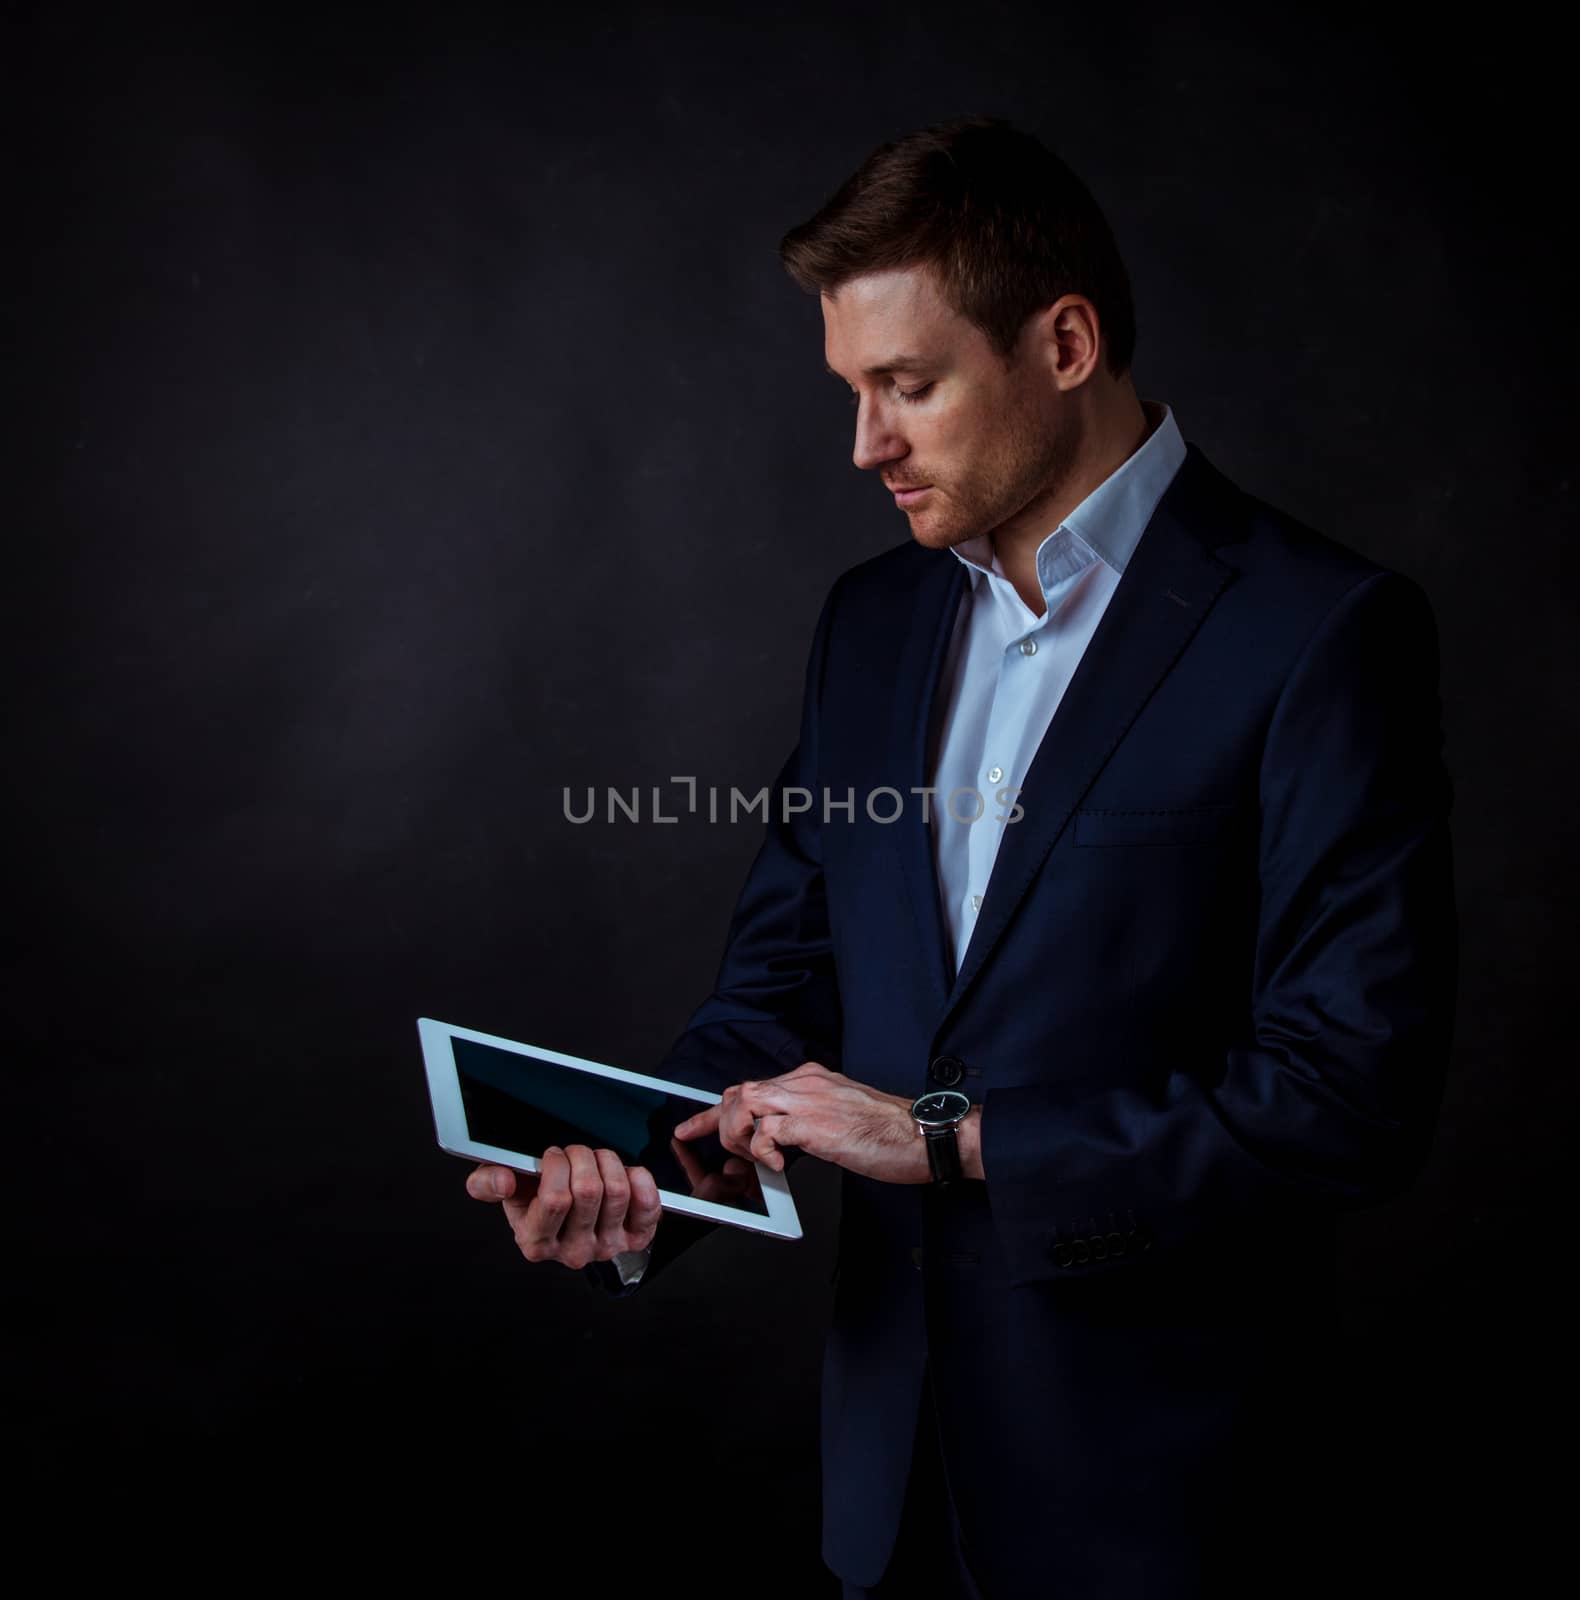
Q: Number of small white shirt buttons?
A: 3